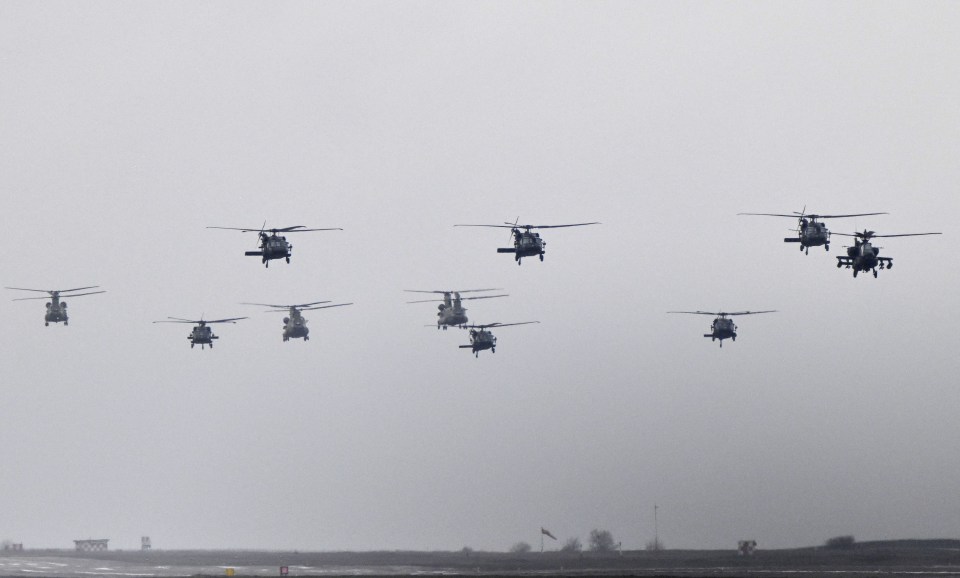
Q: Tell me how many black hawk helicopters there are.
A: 6